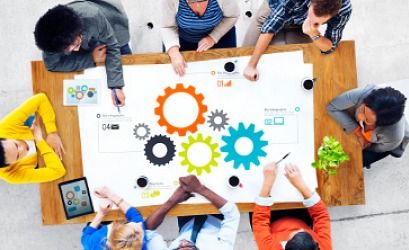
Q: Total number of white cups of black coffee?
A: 4